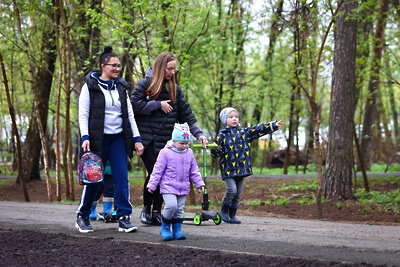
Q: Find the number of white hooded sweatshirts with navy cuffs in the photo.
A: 1